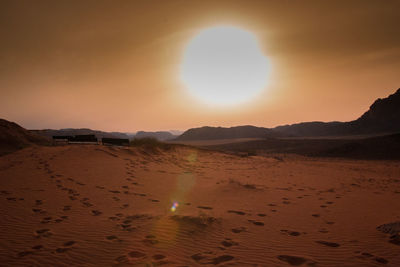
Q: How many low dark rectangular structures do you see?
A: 3